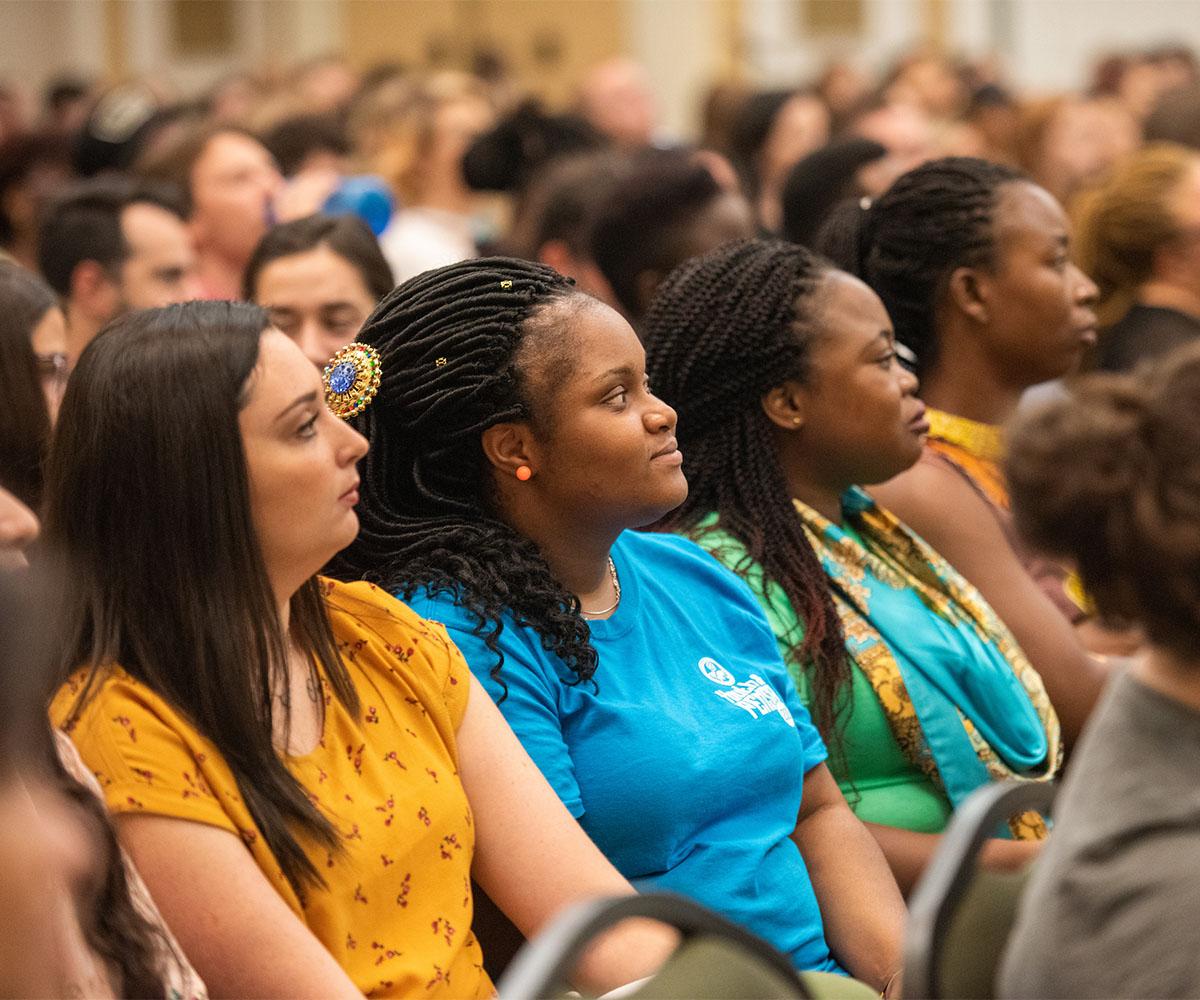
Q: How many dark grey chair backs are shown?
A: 2